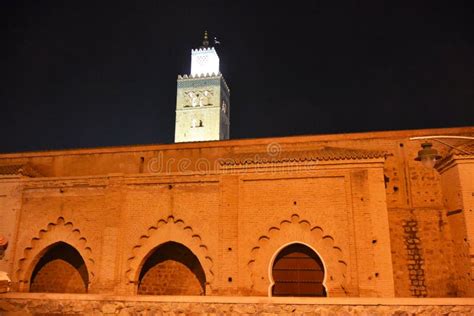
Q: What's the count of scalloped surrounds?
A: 3